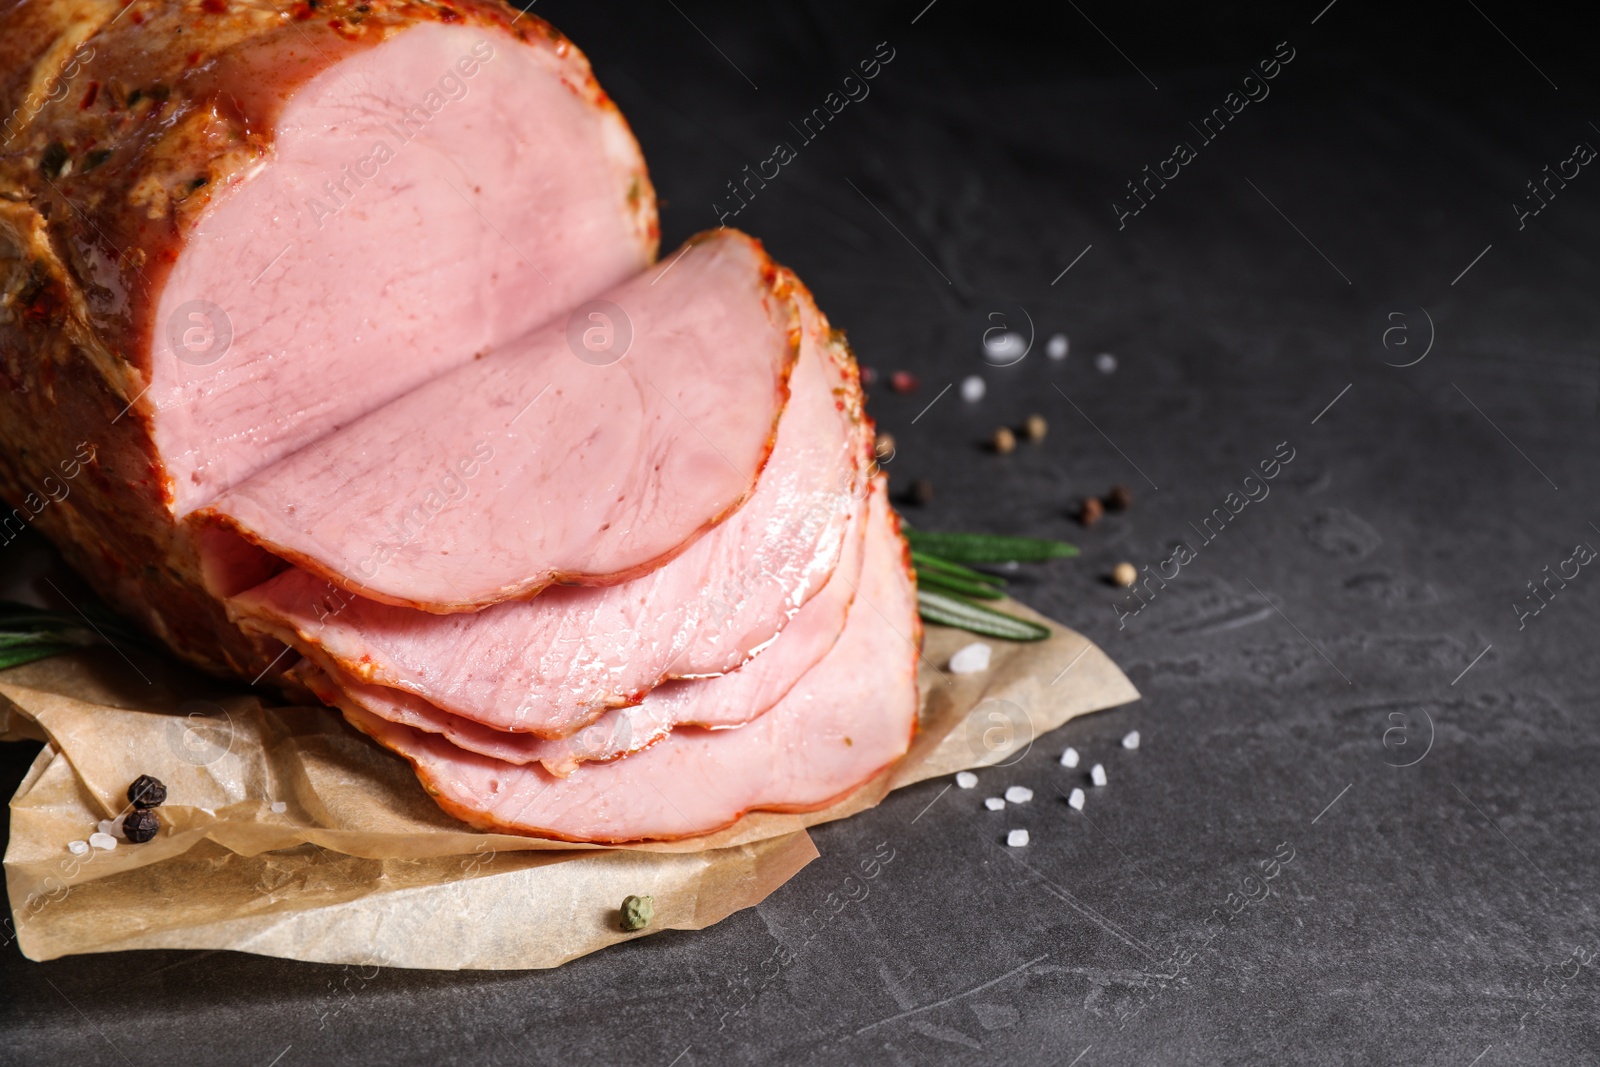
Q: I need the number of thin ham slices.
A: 4